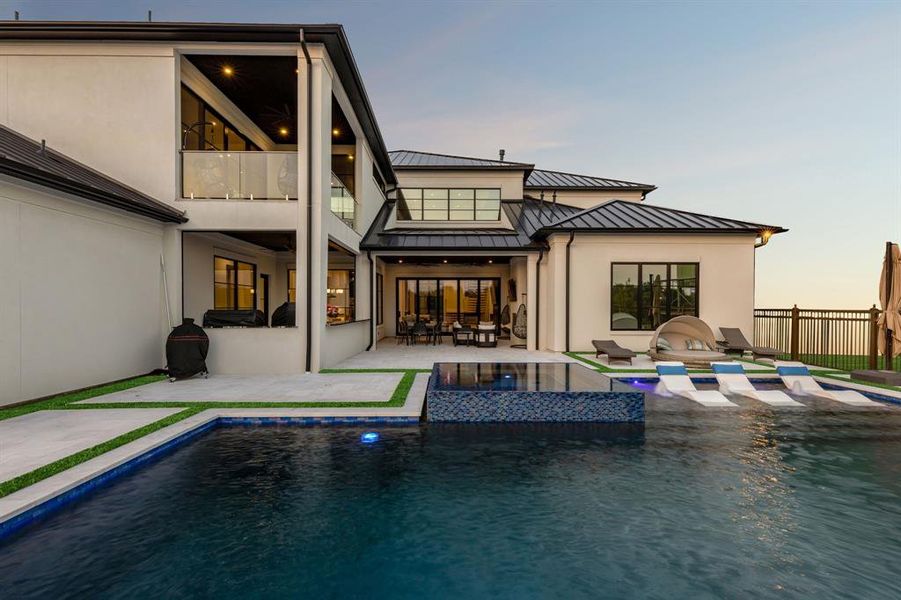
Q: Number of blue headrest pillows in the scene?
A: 3